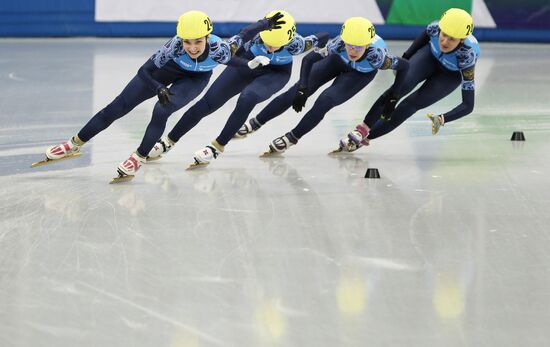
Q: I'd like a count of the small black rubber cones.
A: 2